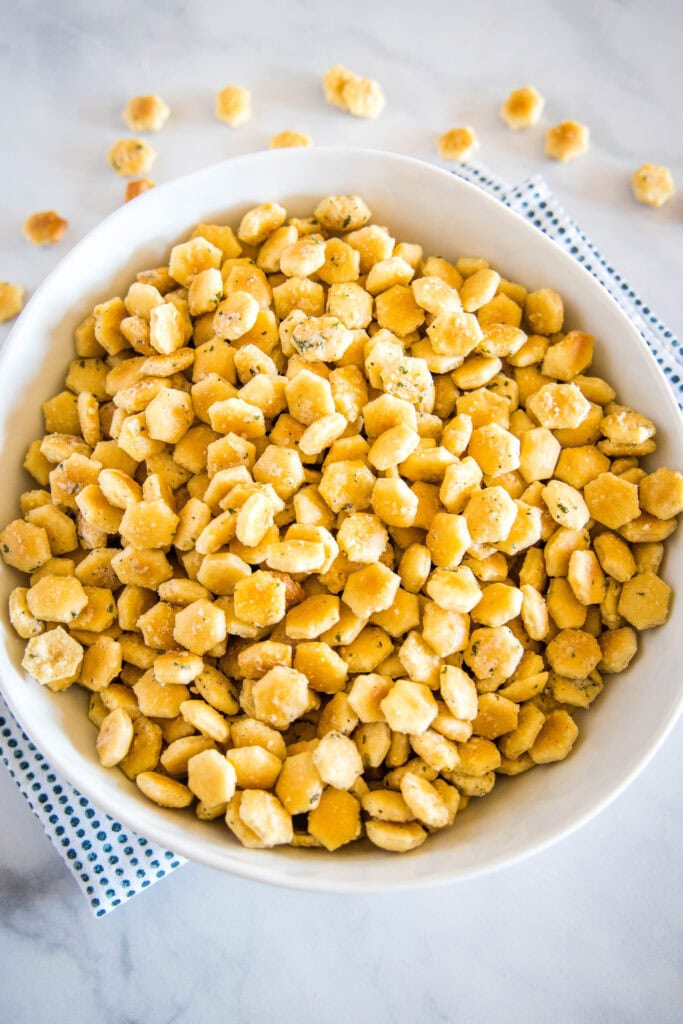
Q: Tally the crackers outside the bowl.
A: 13